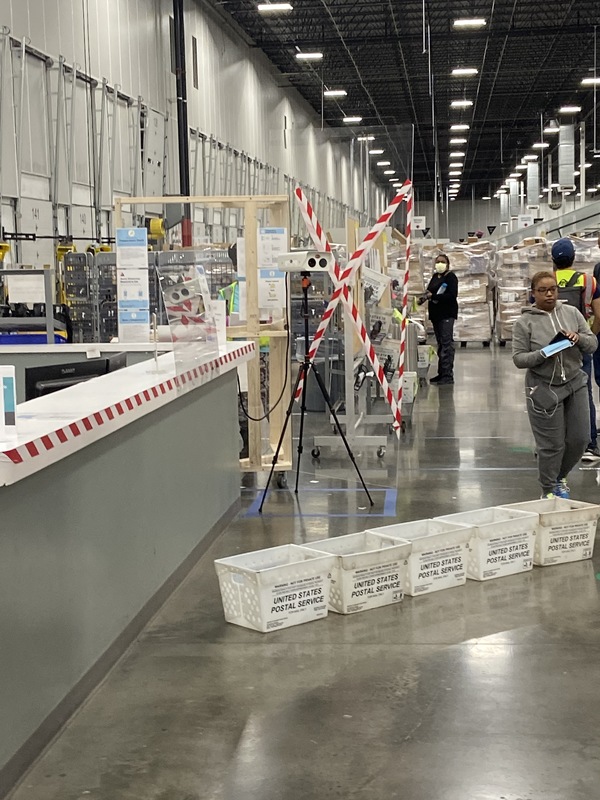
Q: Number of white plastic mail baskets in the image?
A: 5